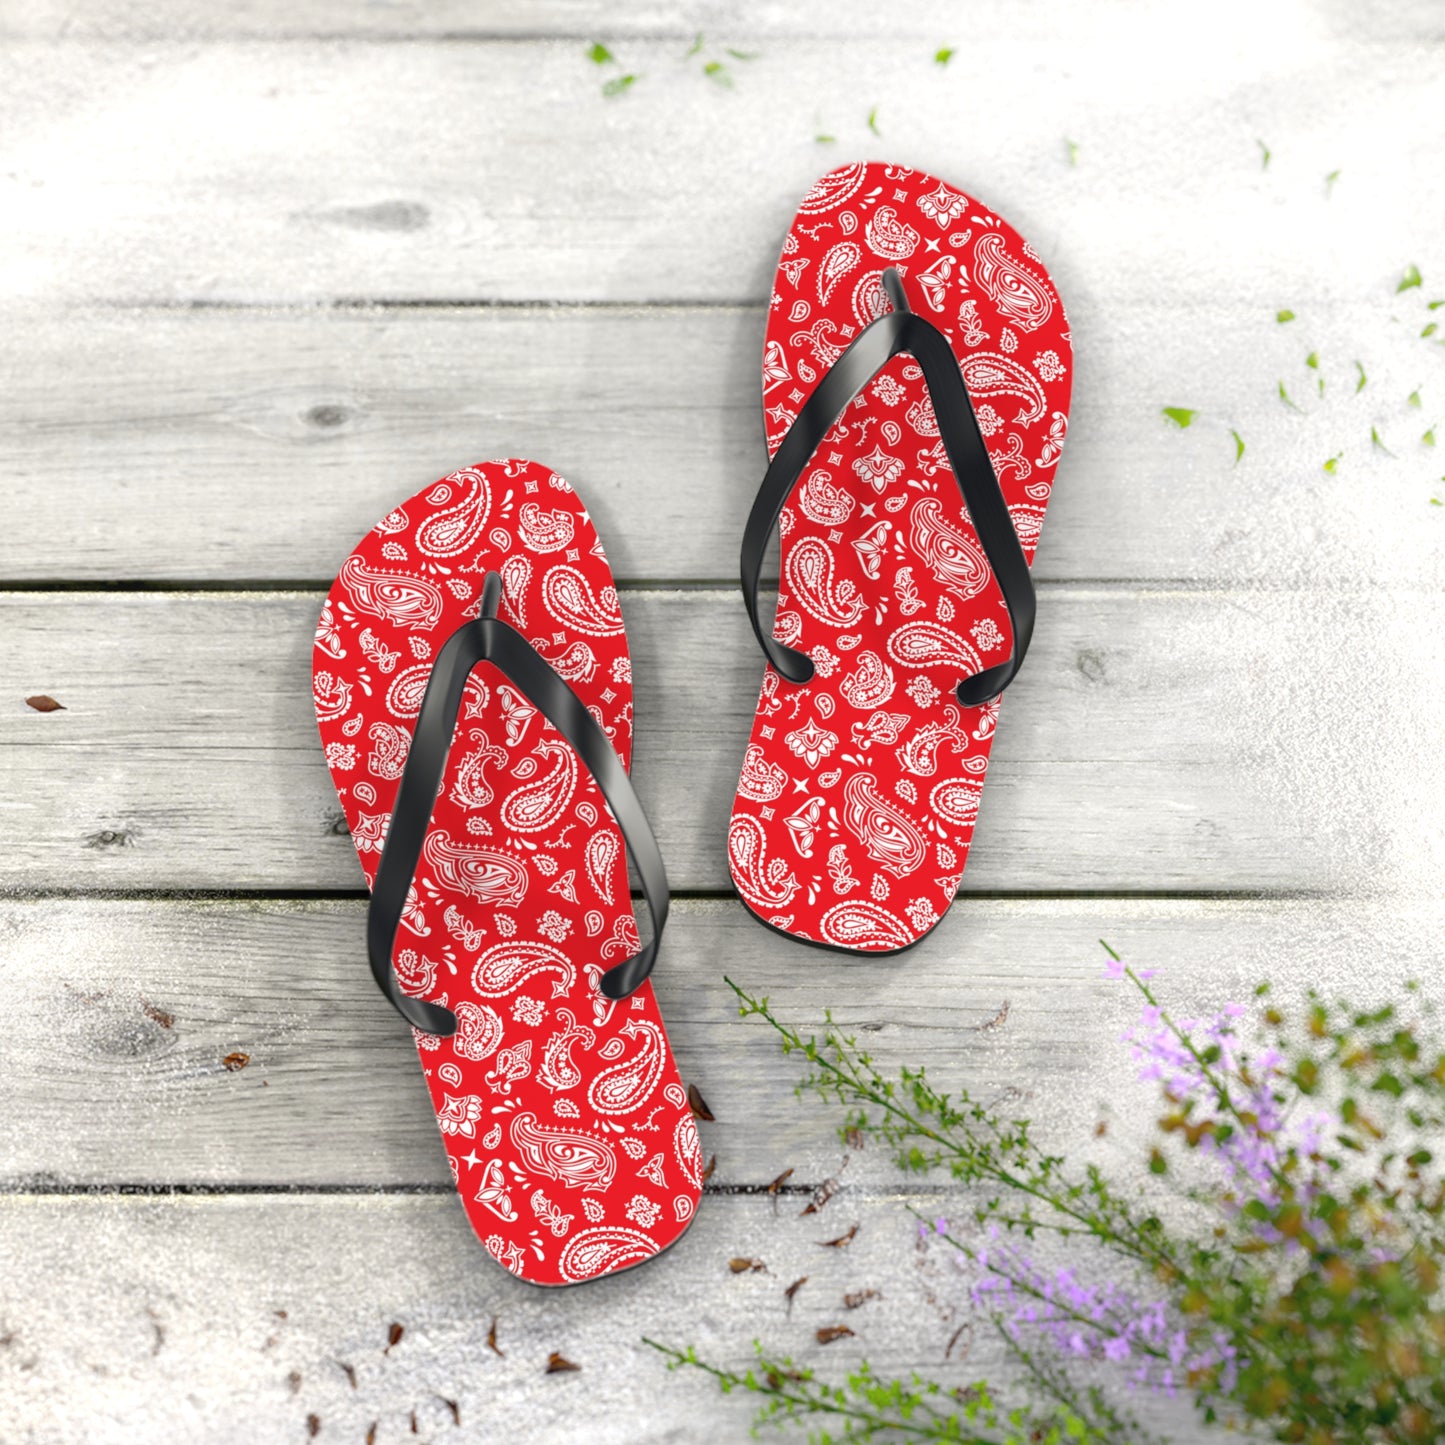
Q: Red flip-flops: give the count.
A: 2